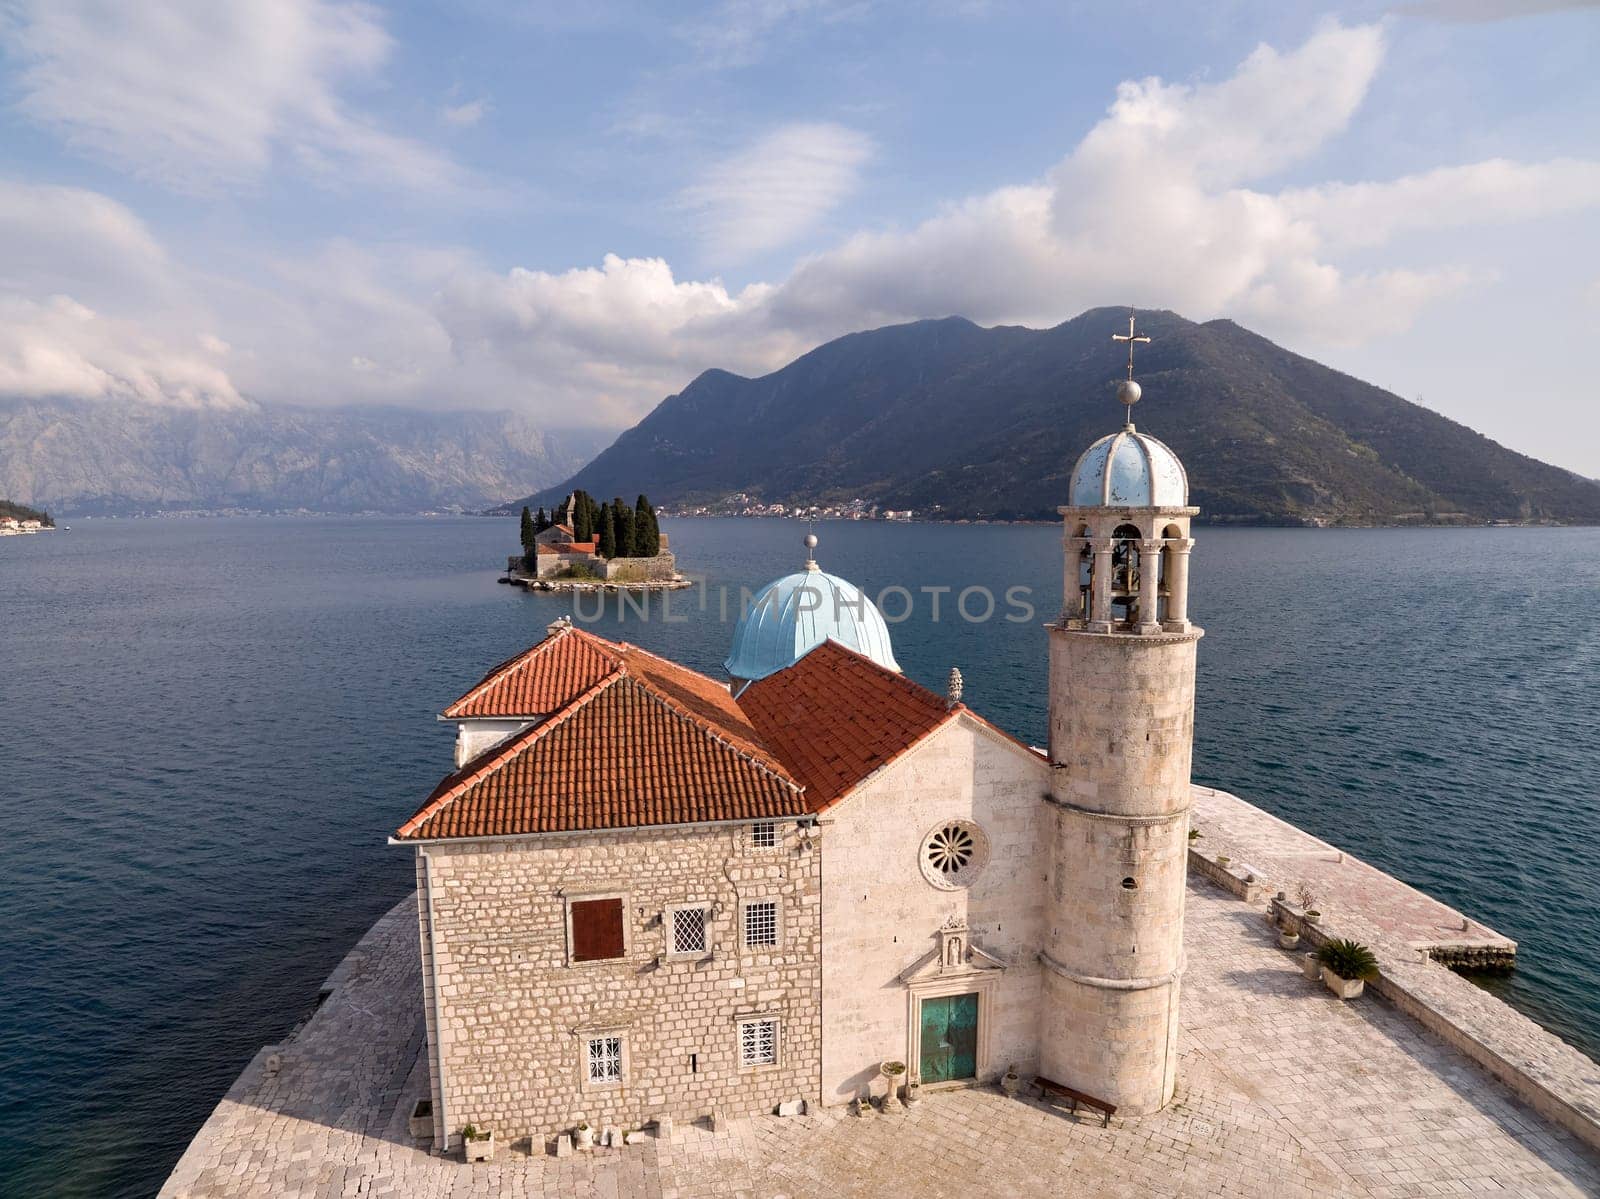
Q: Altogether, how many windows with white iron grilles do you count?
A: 5